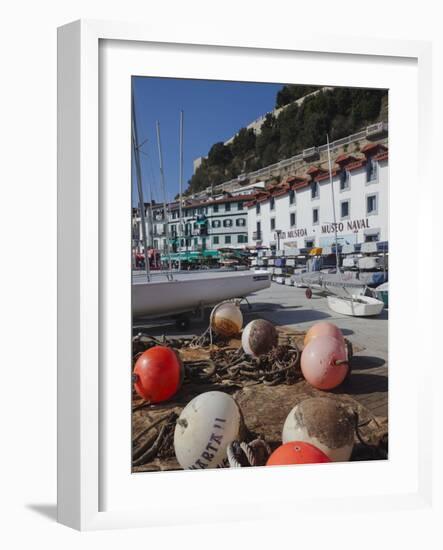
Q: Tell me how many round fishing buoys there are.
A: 8